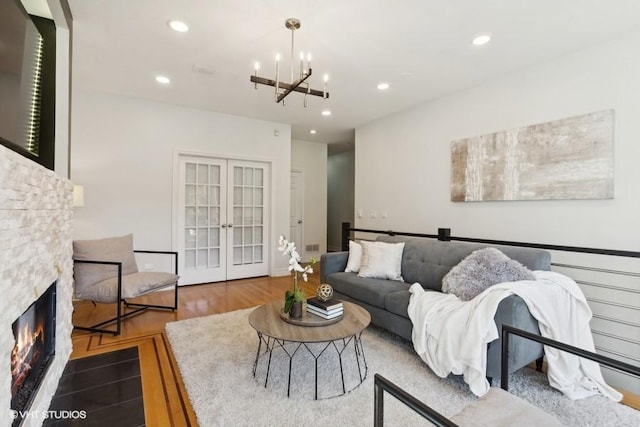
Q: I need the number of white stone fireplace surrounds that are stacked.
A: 1